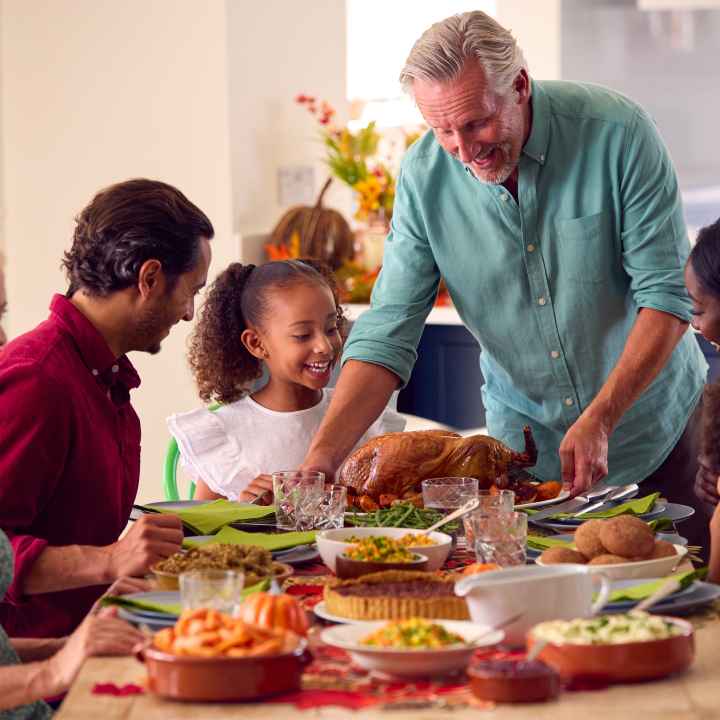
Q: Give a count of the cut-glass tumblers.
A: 6